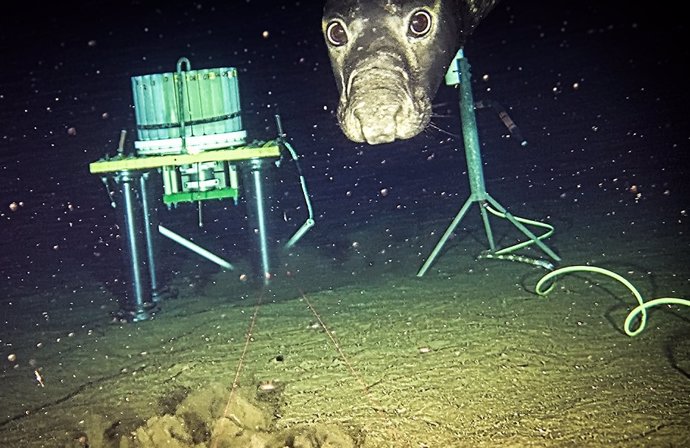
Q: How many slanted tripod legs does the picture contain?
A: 3